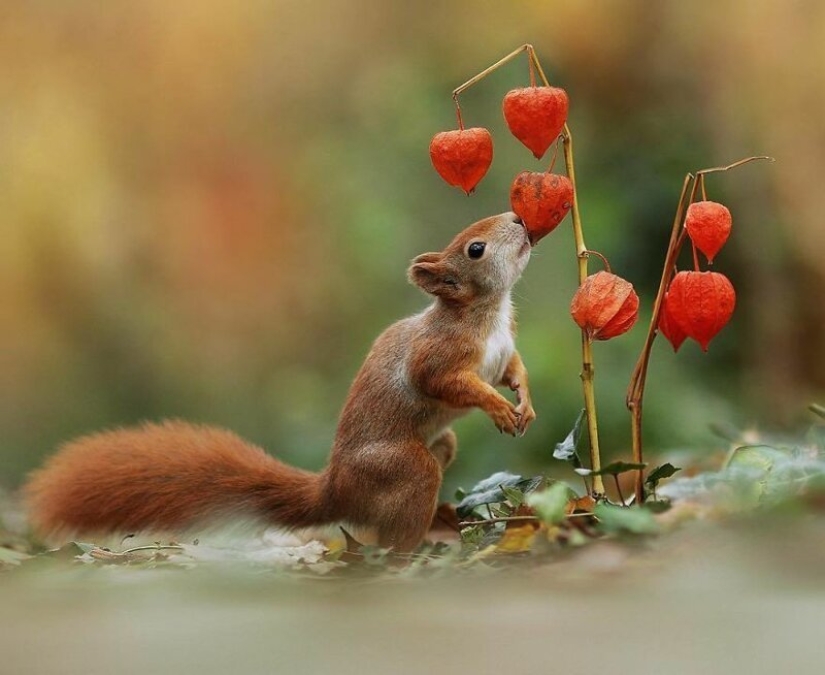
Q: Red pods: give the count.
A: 7